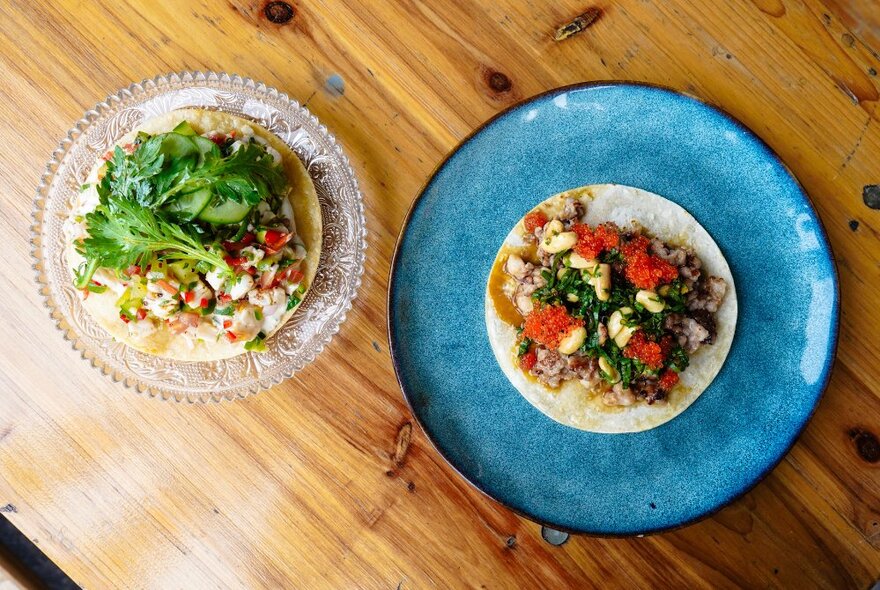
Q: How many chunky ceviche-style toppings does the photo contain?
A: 1